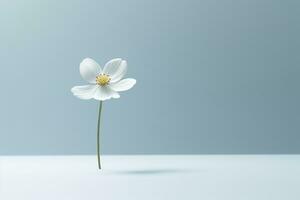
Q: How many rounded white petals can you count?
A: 5